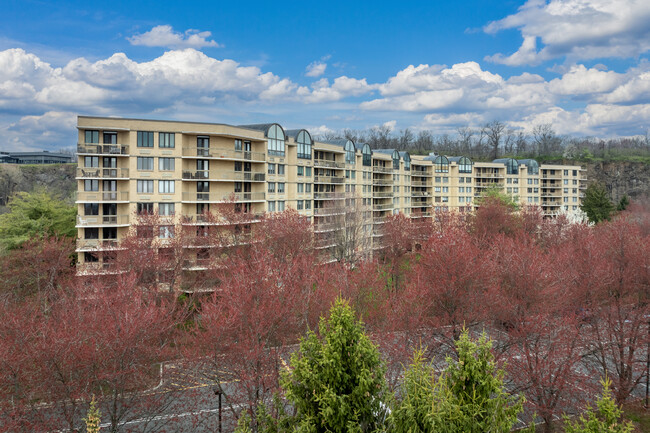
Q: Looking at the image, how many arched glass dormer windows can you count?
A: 10